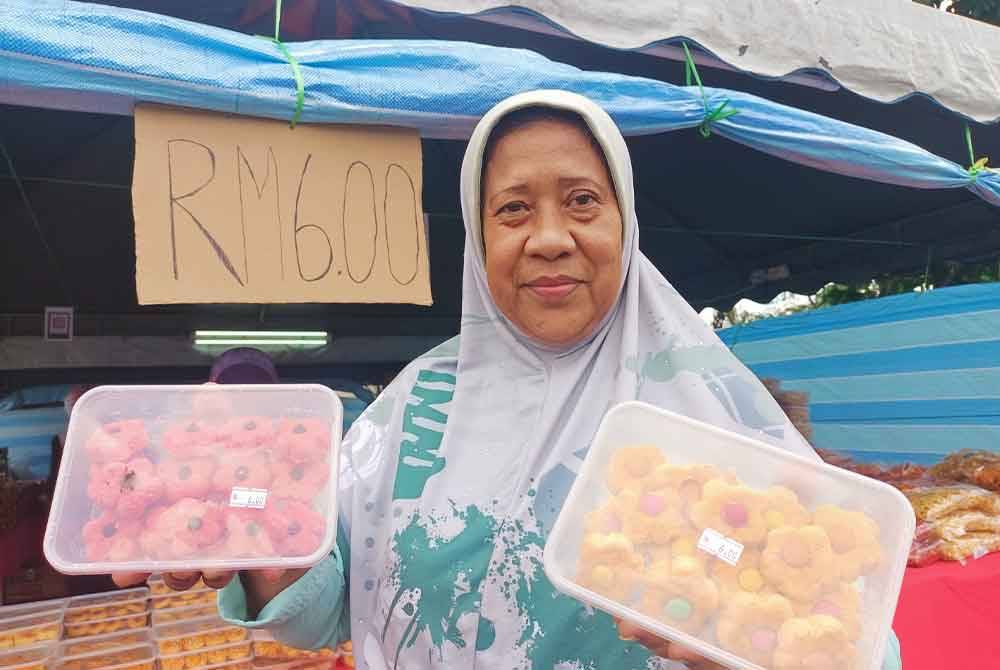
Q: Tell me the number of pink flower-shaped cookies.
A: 12